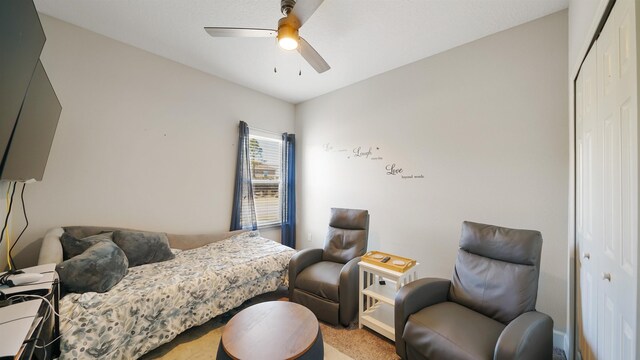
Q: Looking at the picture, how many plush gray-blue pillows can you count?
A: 3